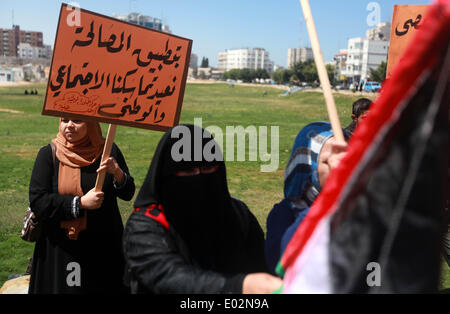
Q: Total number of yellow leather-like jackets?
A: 0